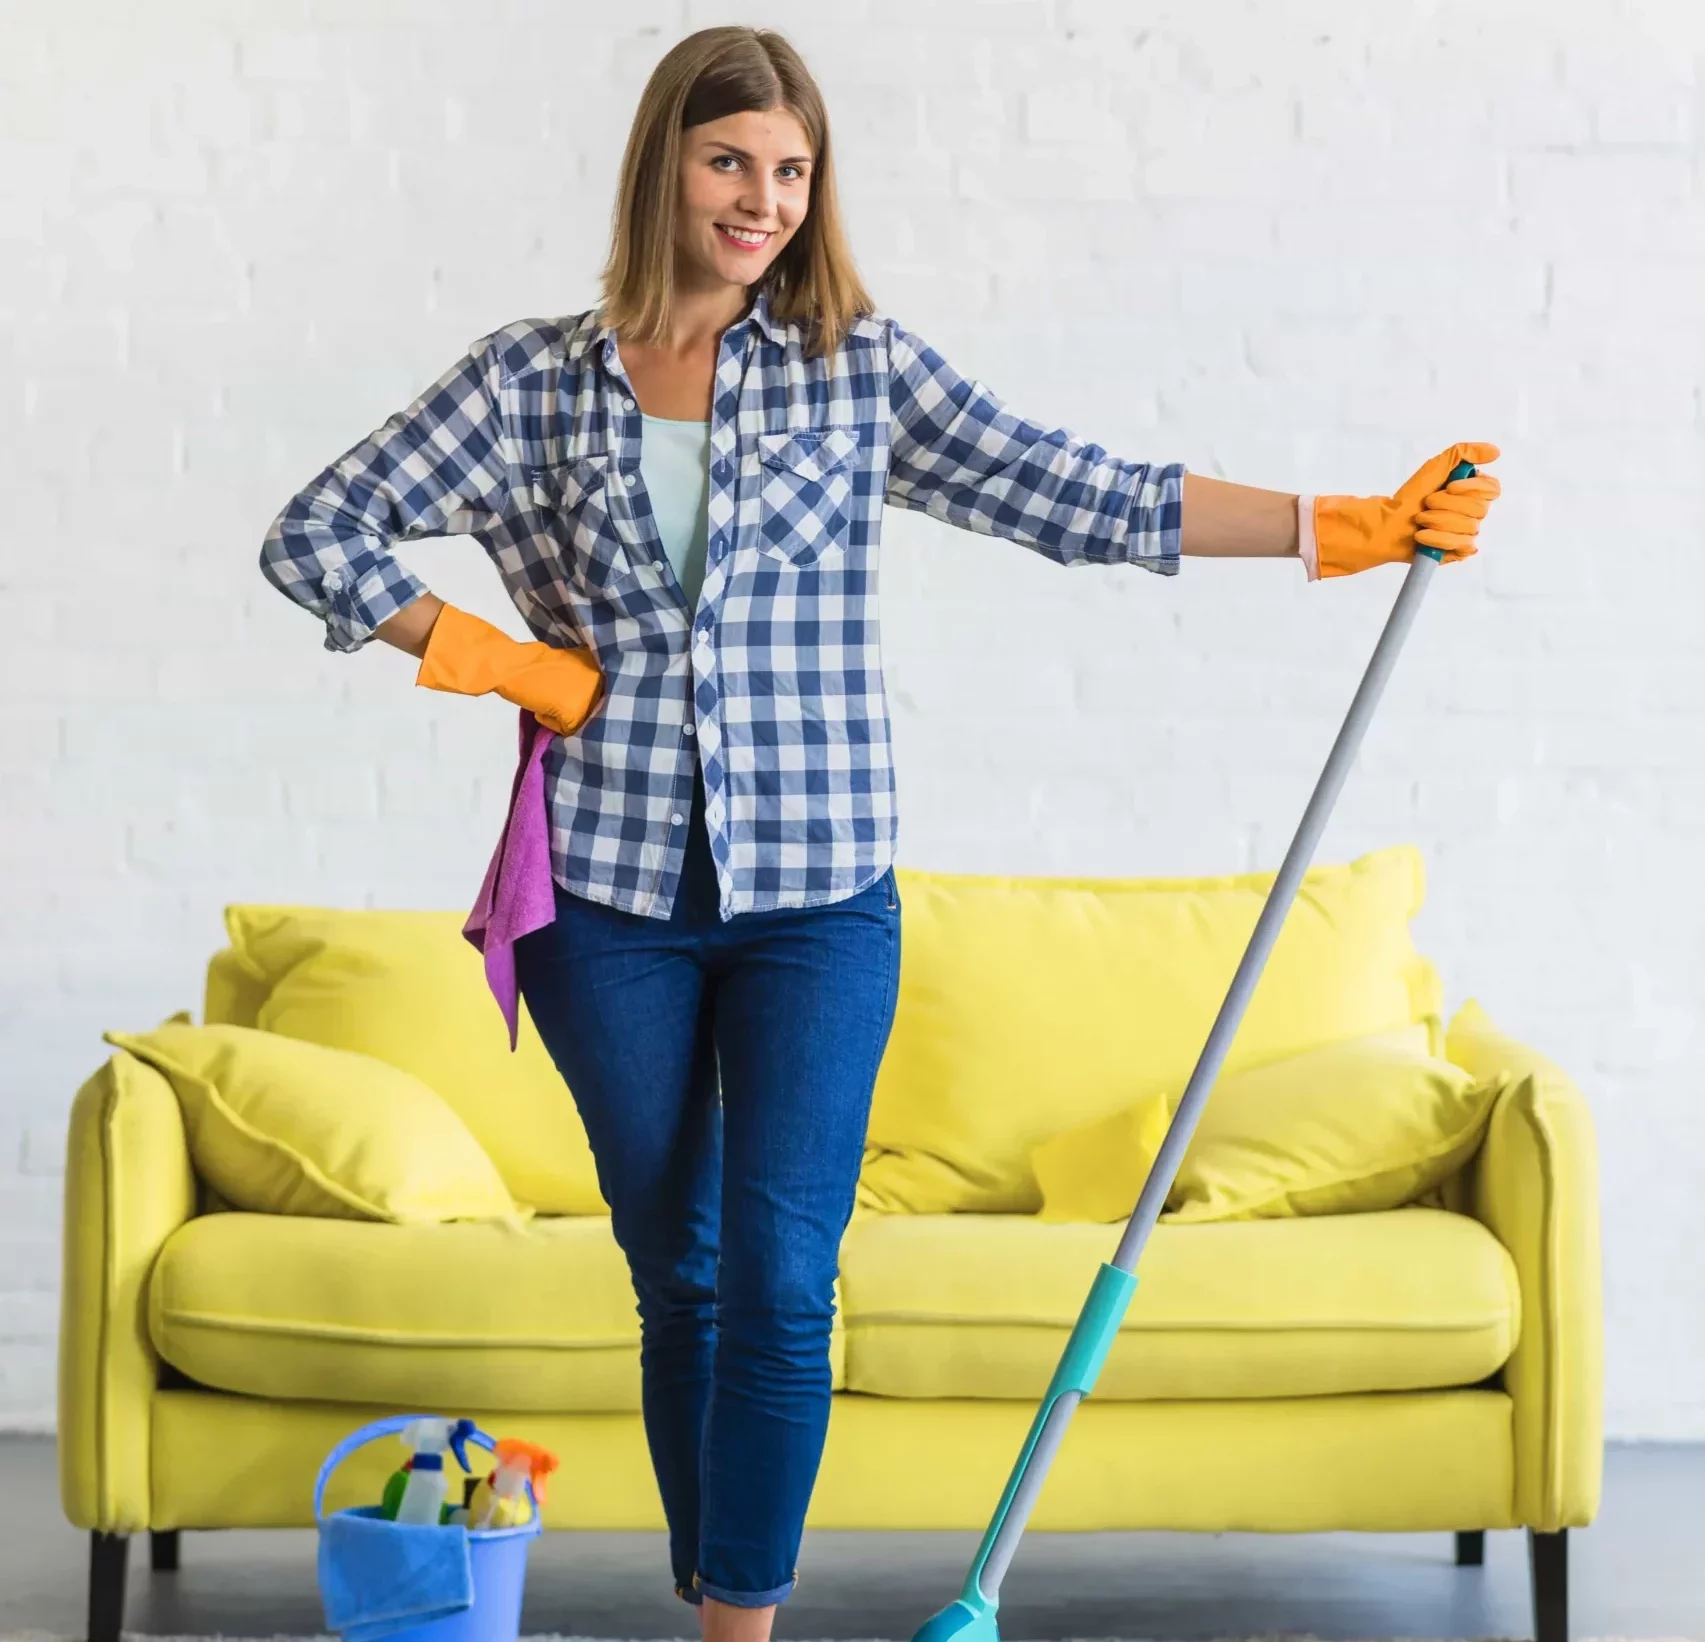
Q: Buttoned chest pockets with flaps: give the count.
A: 2